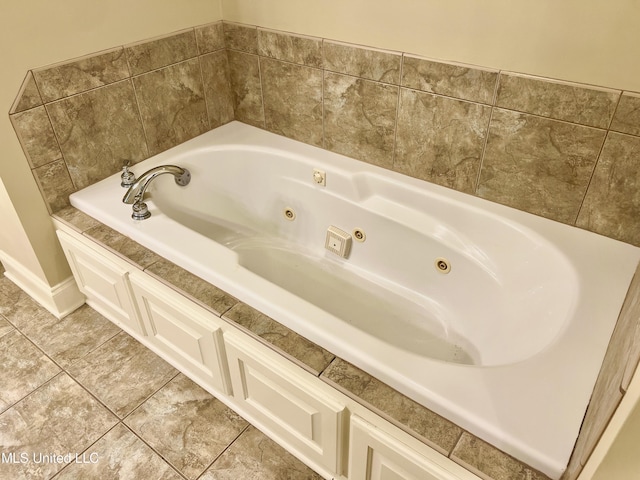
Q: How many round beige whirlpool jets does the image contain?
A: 3